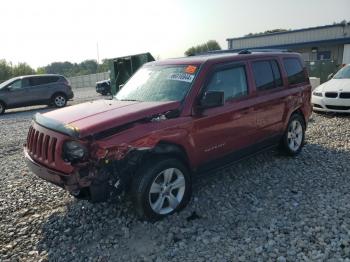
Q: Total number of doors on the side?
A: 2